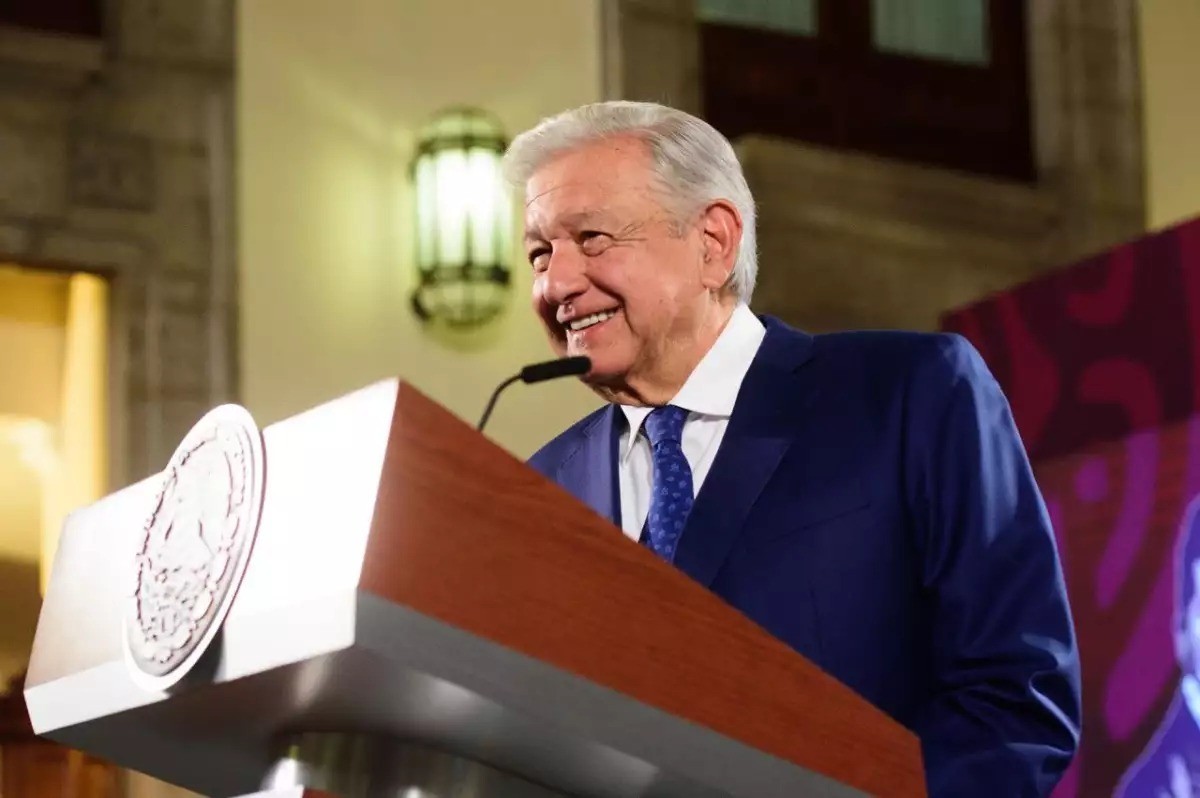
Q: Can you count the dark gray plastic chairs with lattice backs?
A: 0